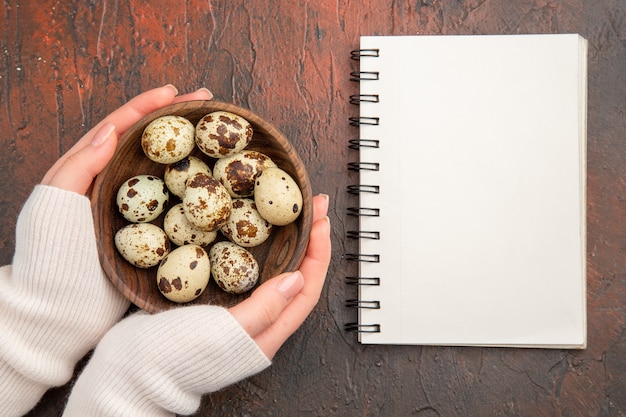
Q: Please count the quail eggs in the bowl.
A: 12